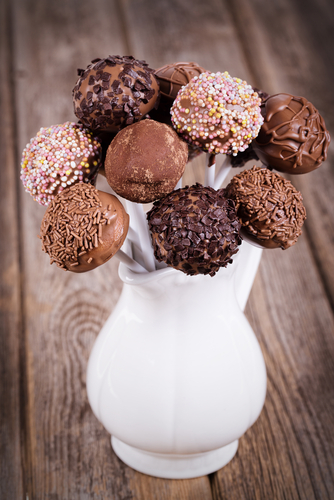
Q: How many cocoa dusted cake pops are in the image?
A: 1